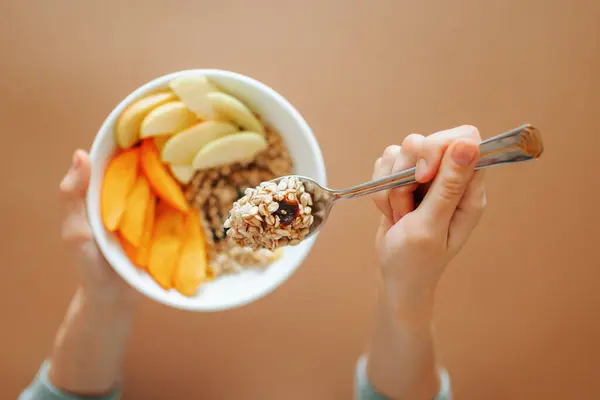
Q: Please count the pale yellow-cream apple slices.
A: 7